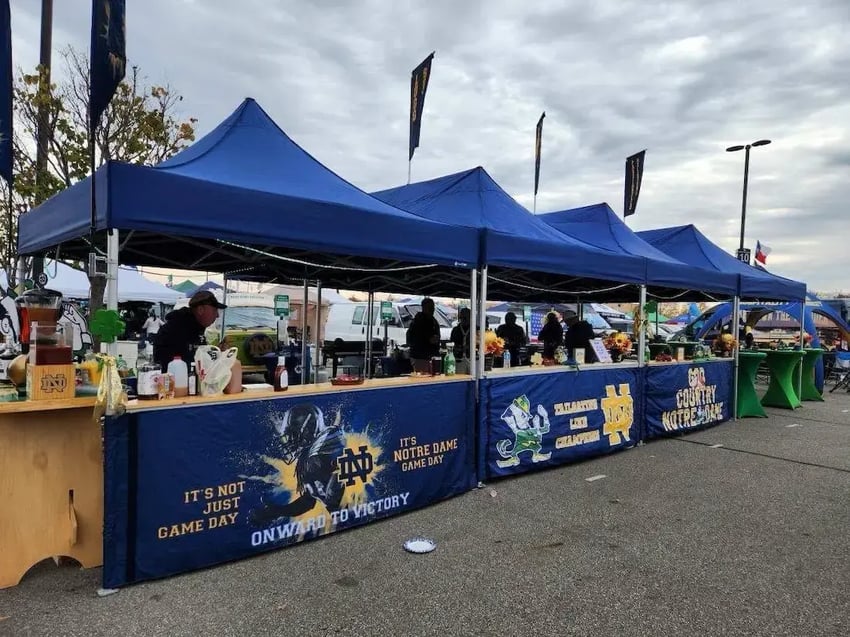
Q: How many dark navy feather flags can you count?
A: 5